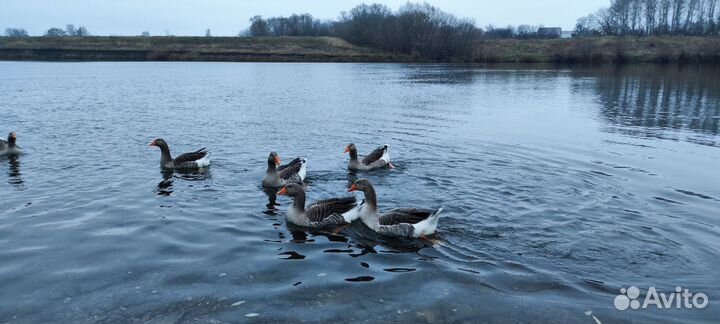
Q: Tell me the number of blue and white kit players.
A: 0